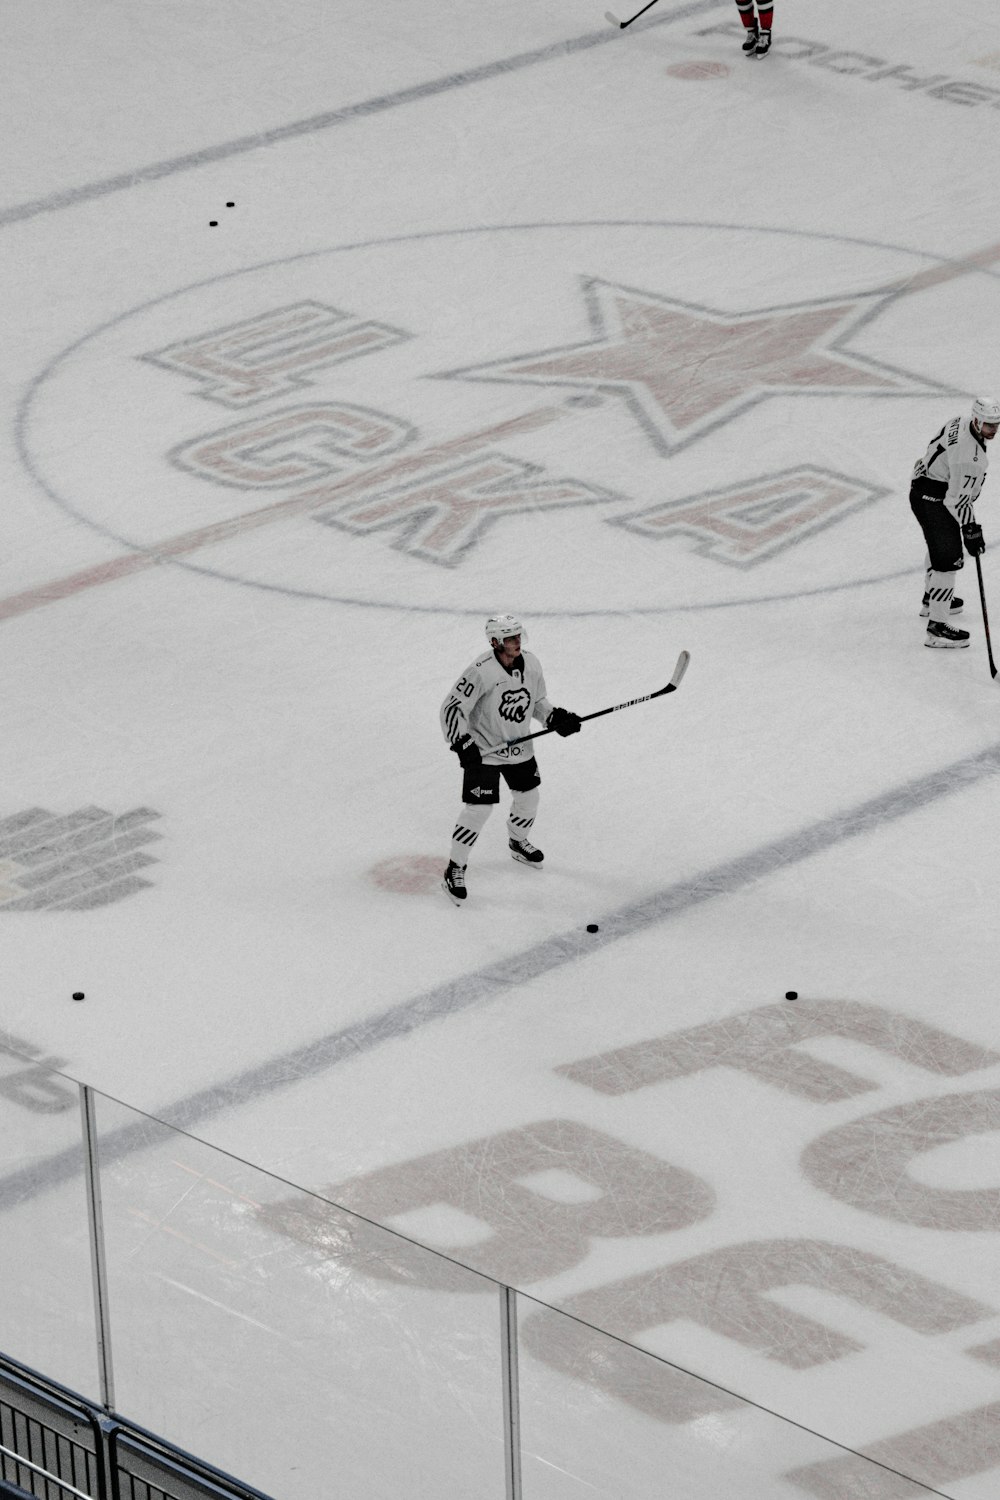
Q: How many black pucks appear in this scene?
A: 5